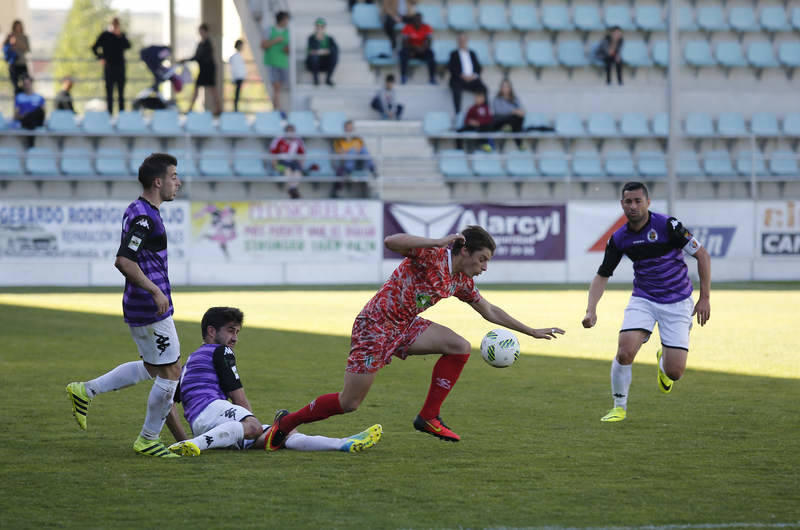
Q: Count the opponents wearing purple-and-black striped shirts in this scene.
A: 3